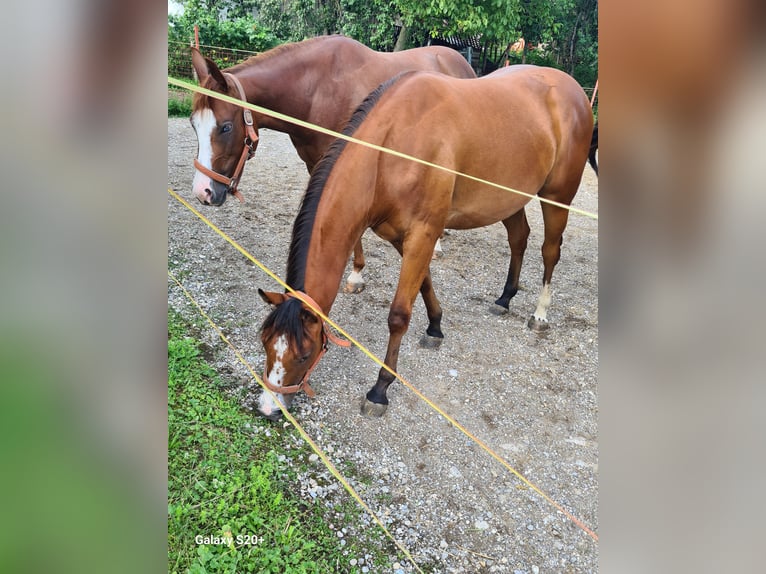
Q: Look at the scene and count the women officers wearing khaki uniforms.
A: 0